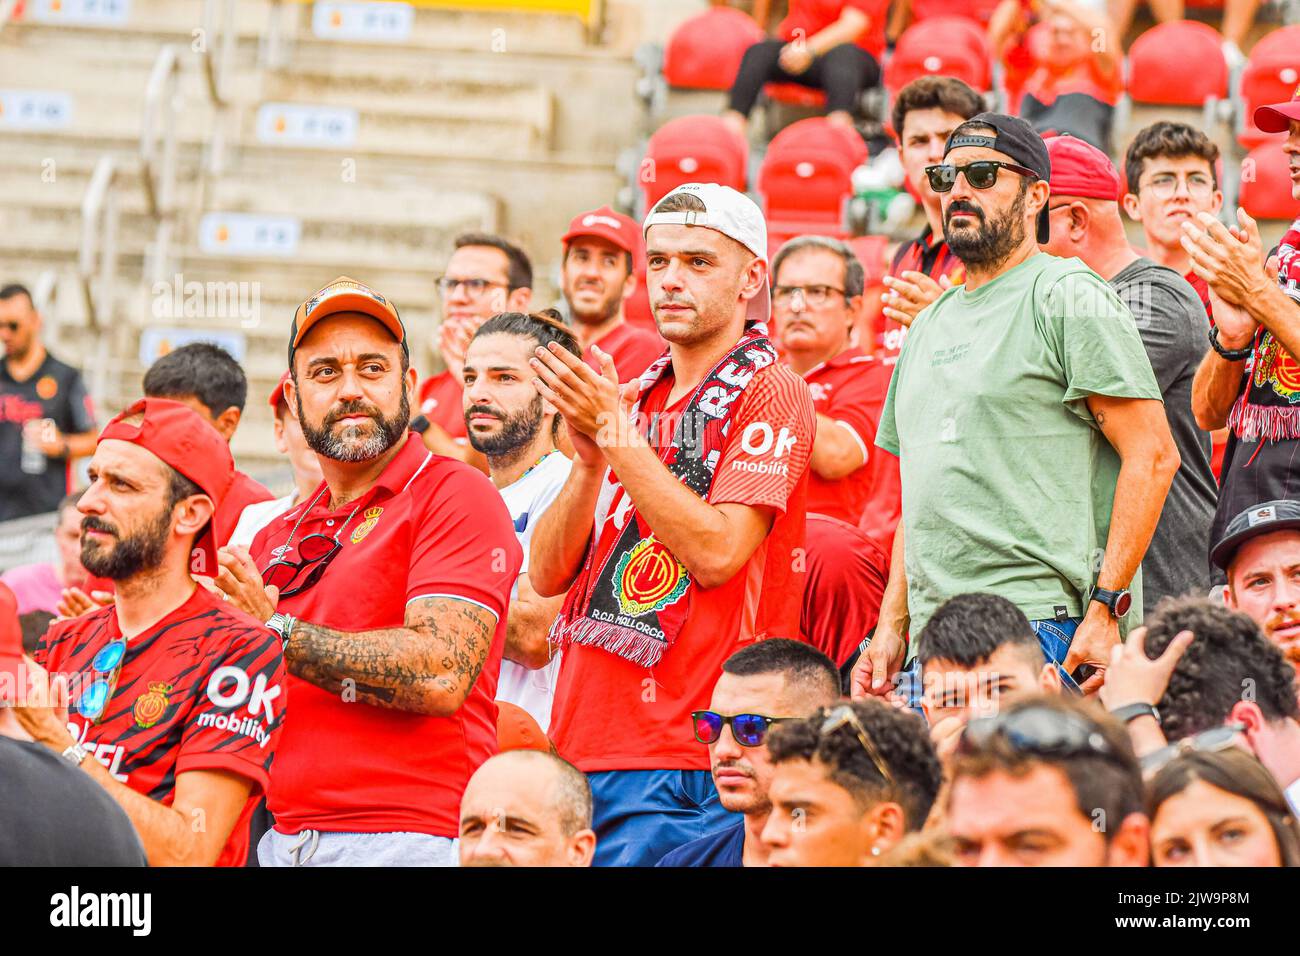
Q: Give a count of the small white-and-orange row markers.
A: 6